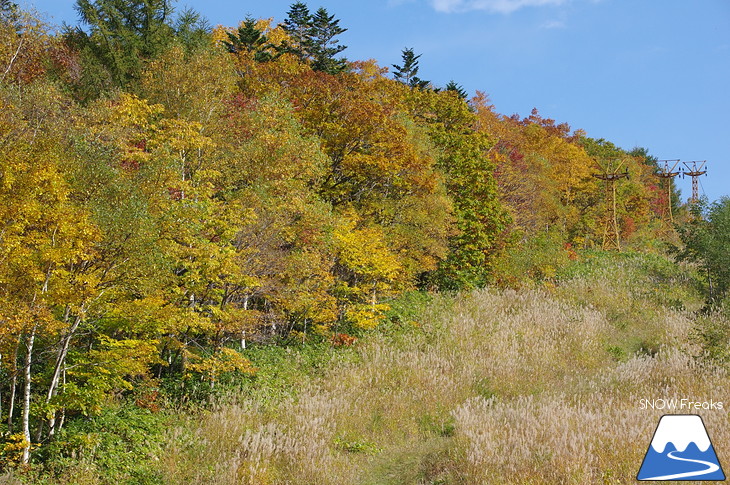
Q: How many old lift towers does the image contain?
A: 3